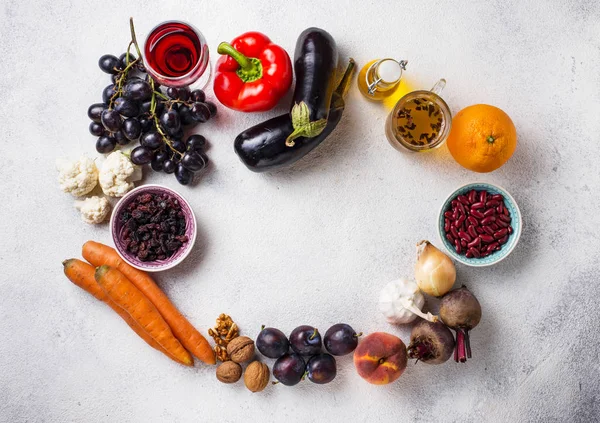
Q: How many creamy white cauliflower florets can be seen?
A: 3